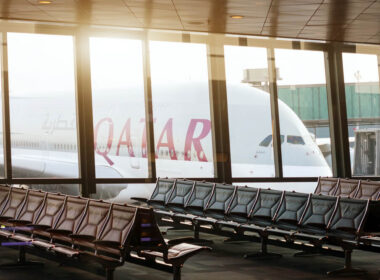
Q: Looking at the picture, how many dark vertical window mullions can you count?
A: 6